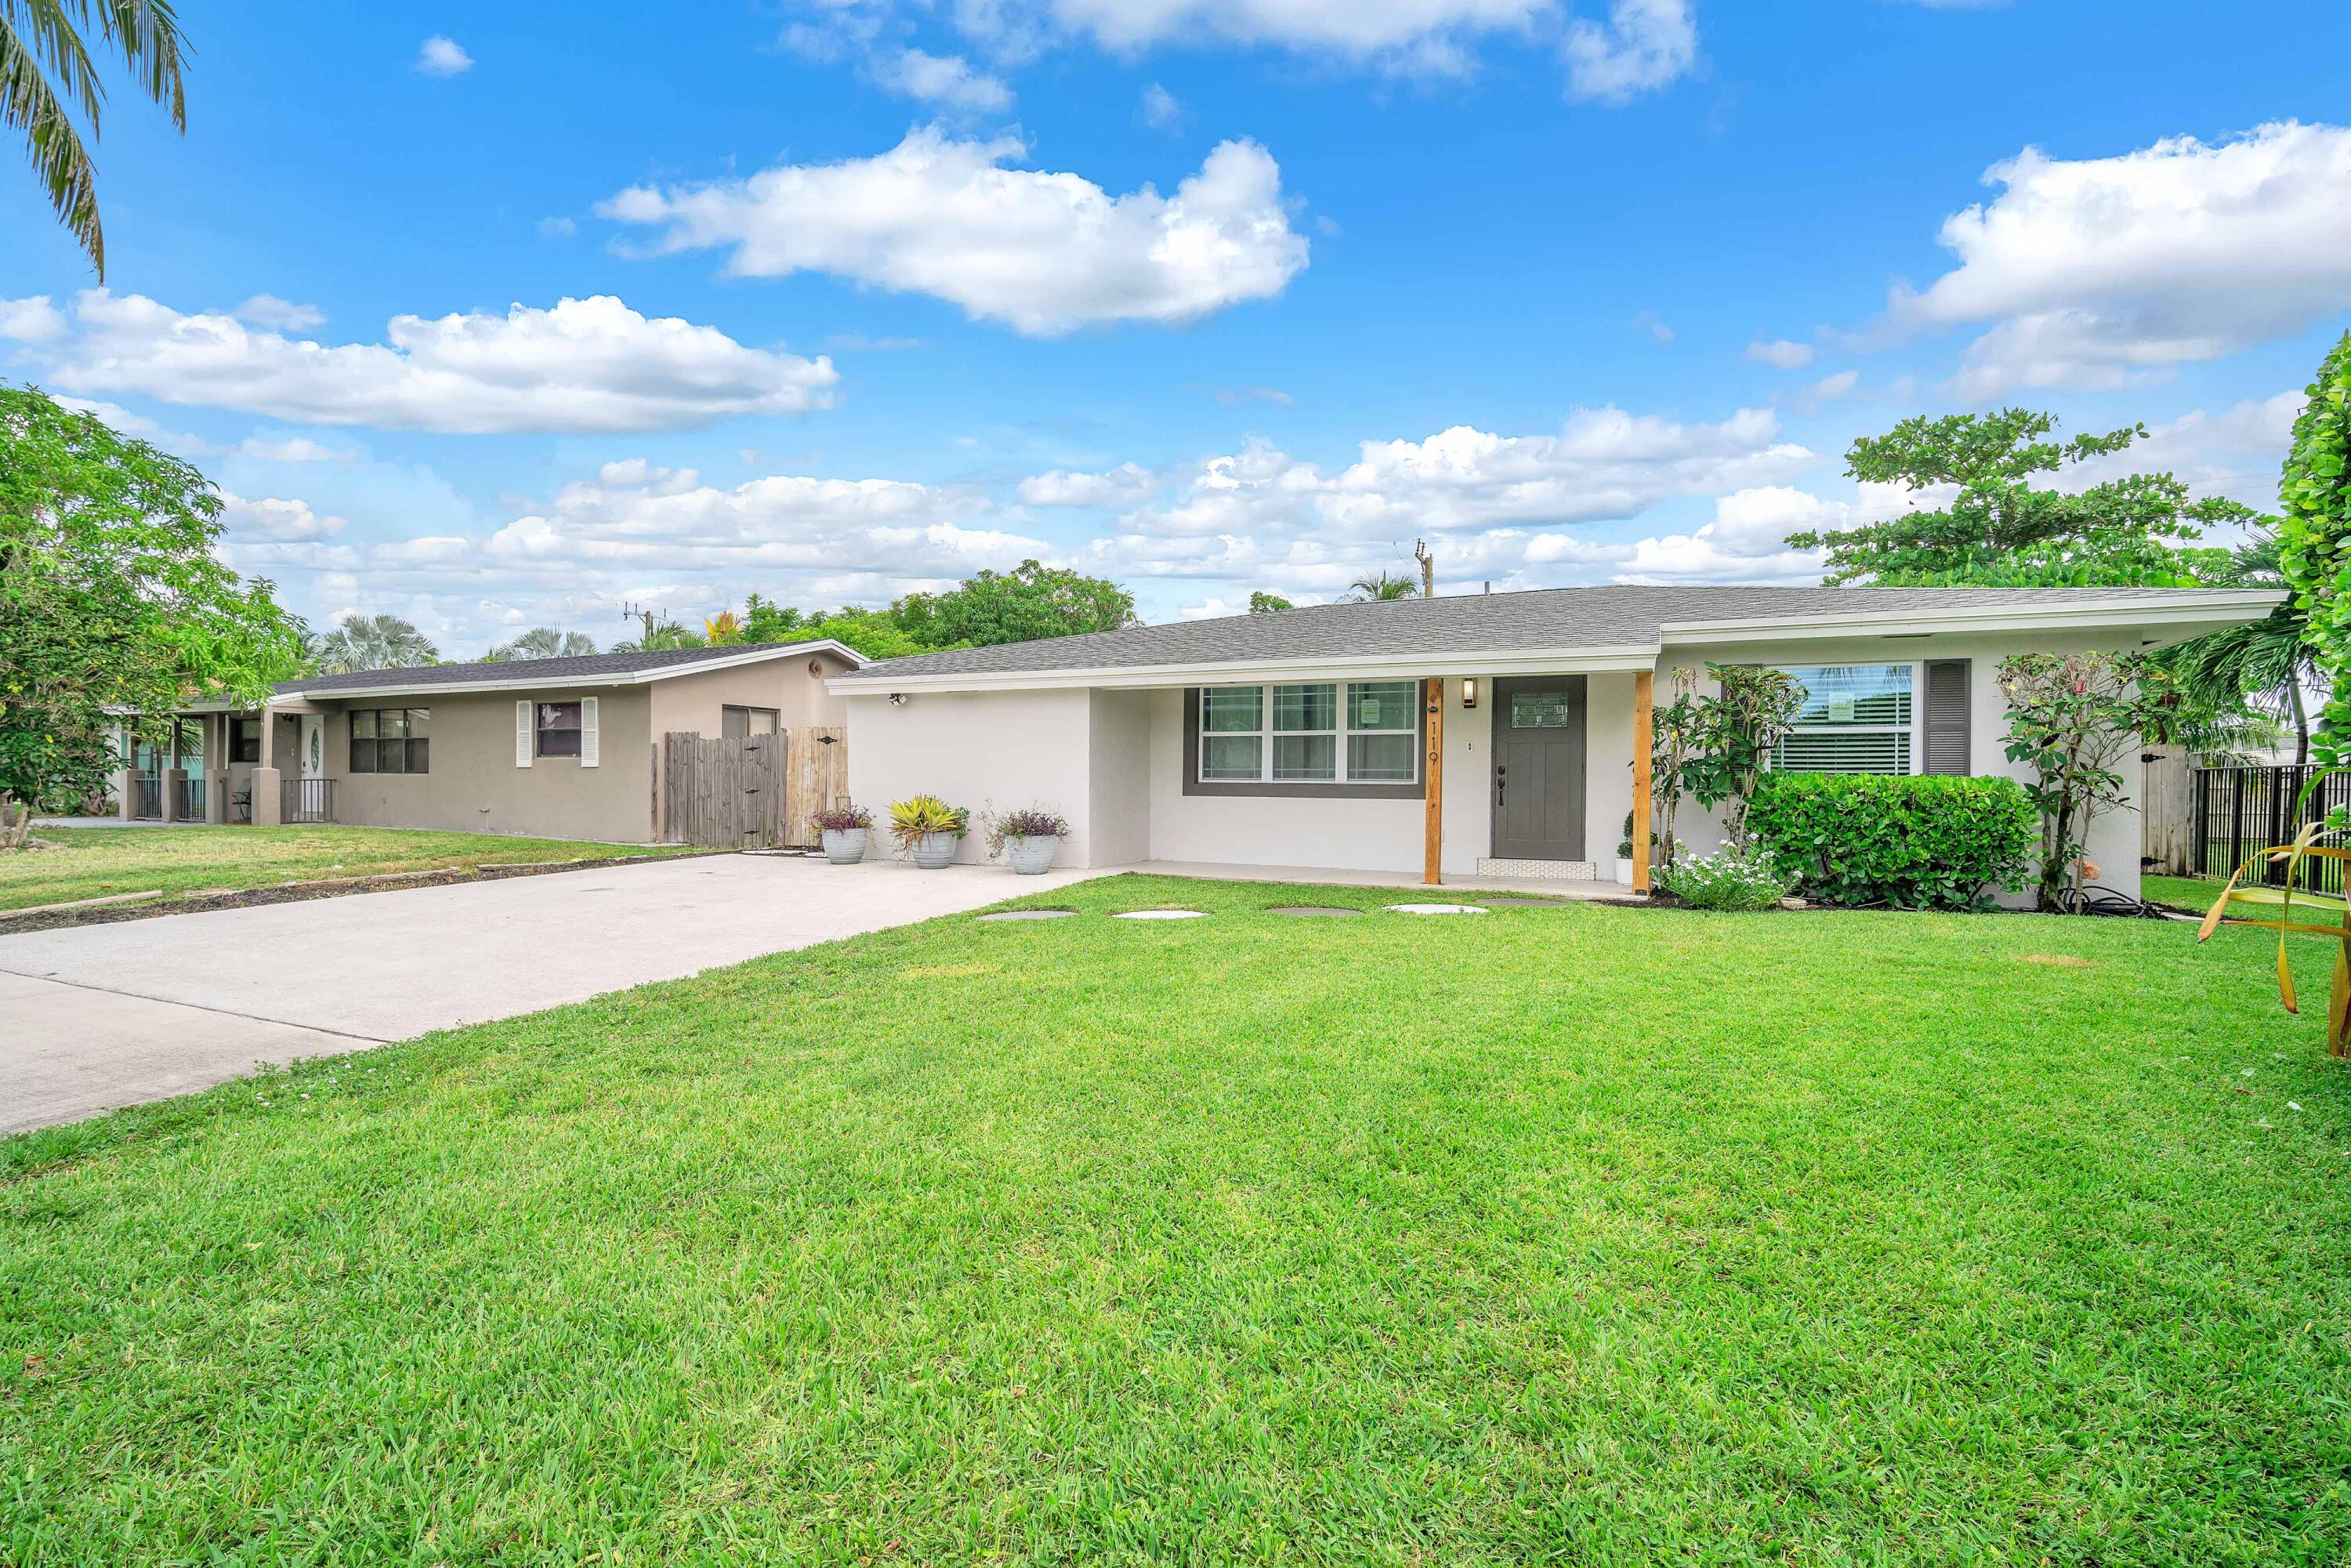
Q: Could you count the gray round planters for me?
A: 3